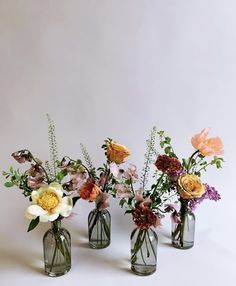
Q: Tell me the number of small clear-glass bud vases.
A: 4